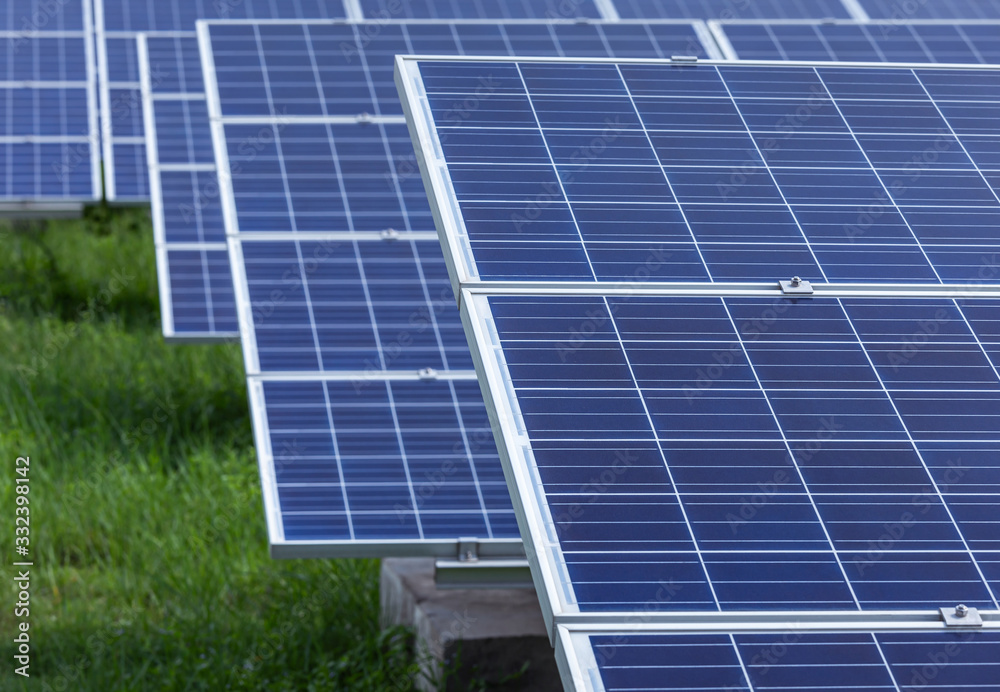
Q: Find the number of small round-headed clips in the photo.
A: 5